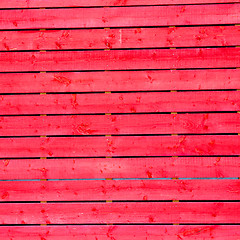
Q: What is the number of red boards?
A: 12